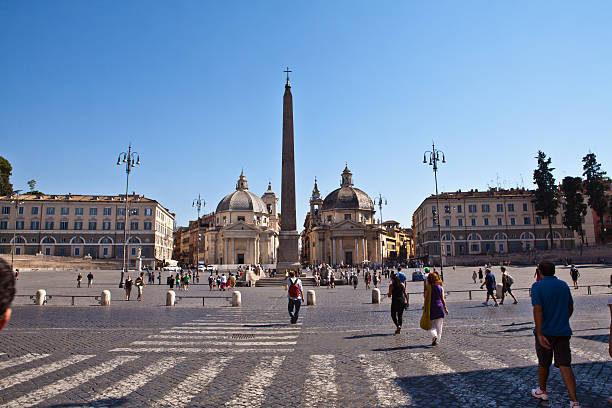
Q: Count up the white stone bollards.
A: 7